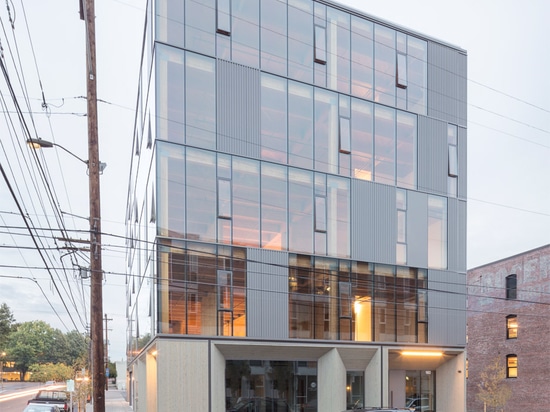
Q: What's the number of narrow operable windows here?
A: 11